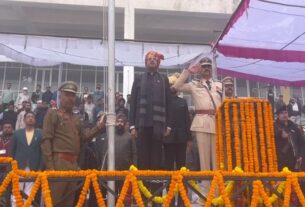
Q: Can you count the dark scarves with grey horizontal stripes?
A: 1